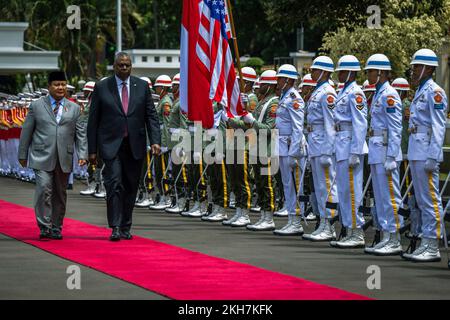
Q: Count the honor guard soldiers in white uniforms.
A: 5